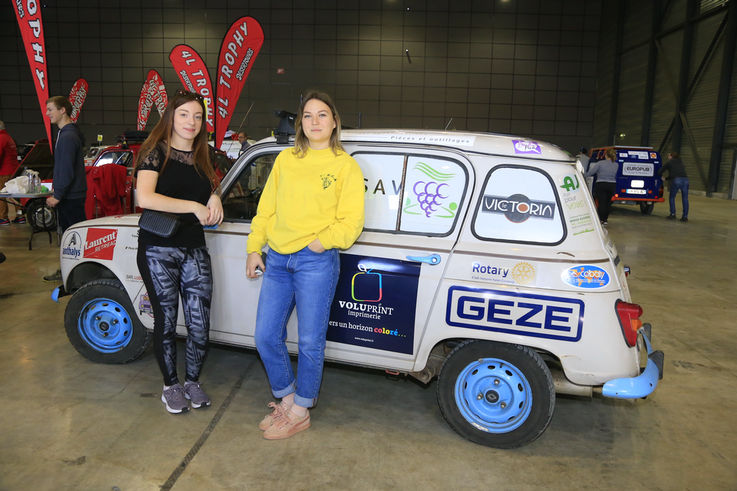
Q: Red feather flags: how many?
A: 6